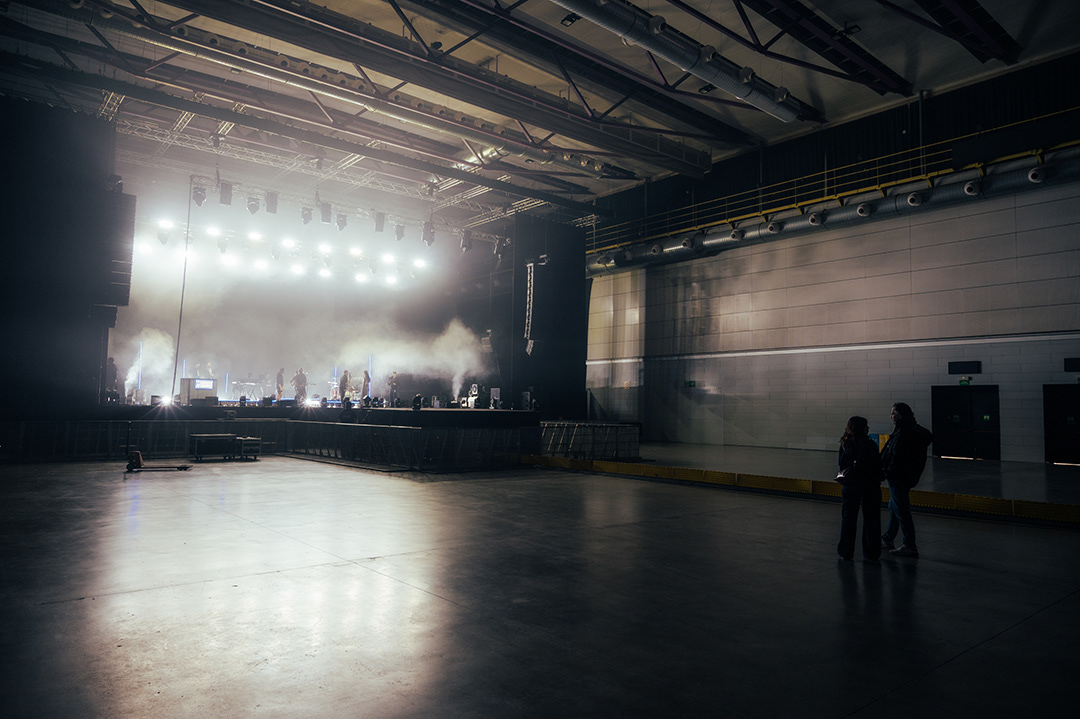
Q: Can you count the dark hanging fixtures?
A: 12